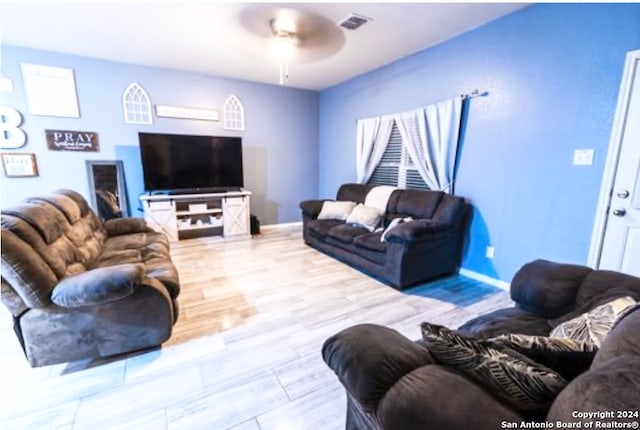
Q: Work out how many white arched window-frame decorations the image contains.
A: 2